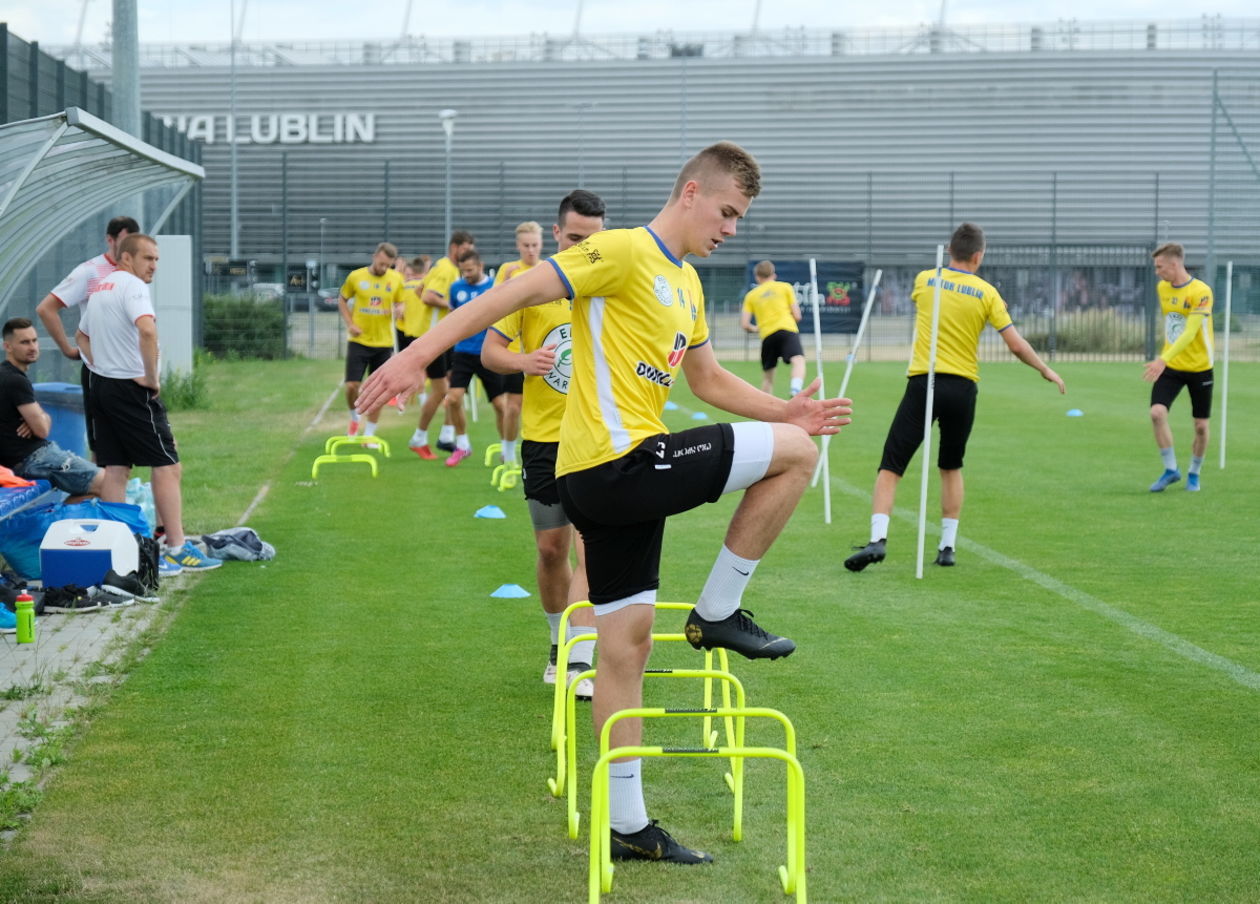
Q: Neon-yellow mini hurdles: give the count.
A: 11